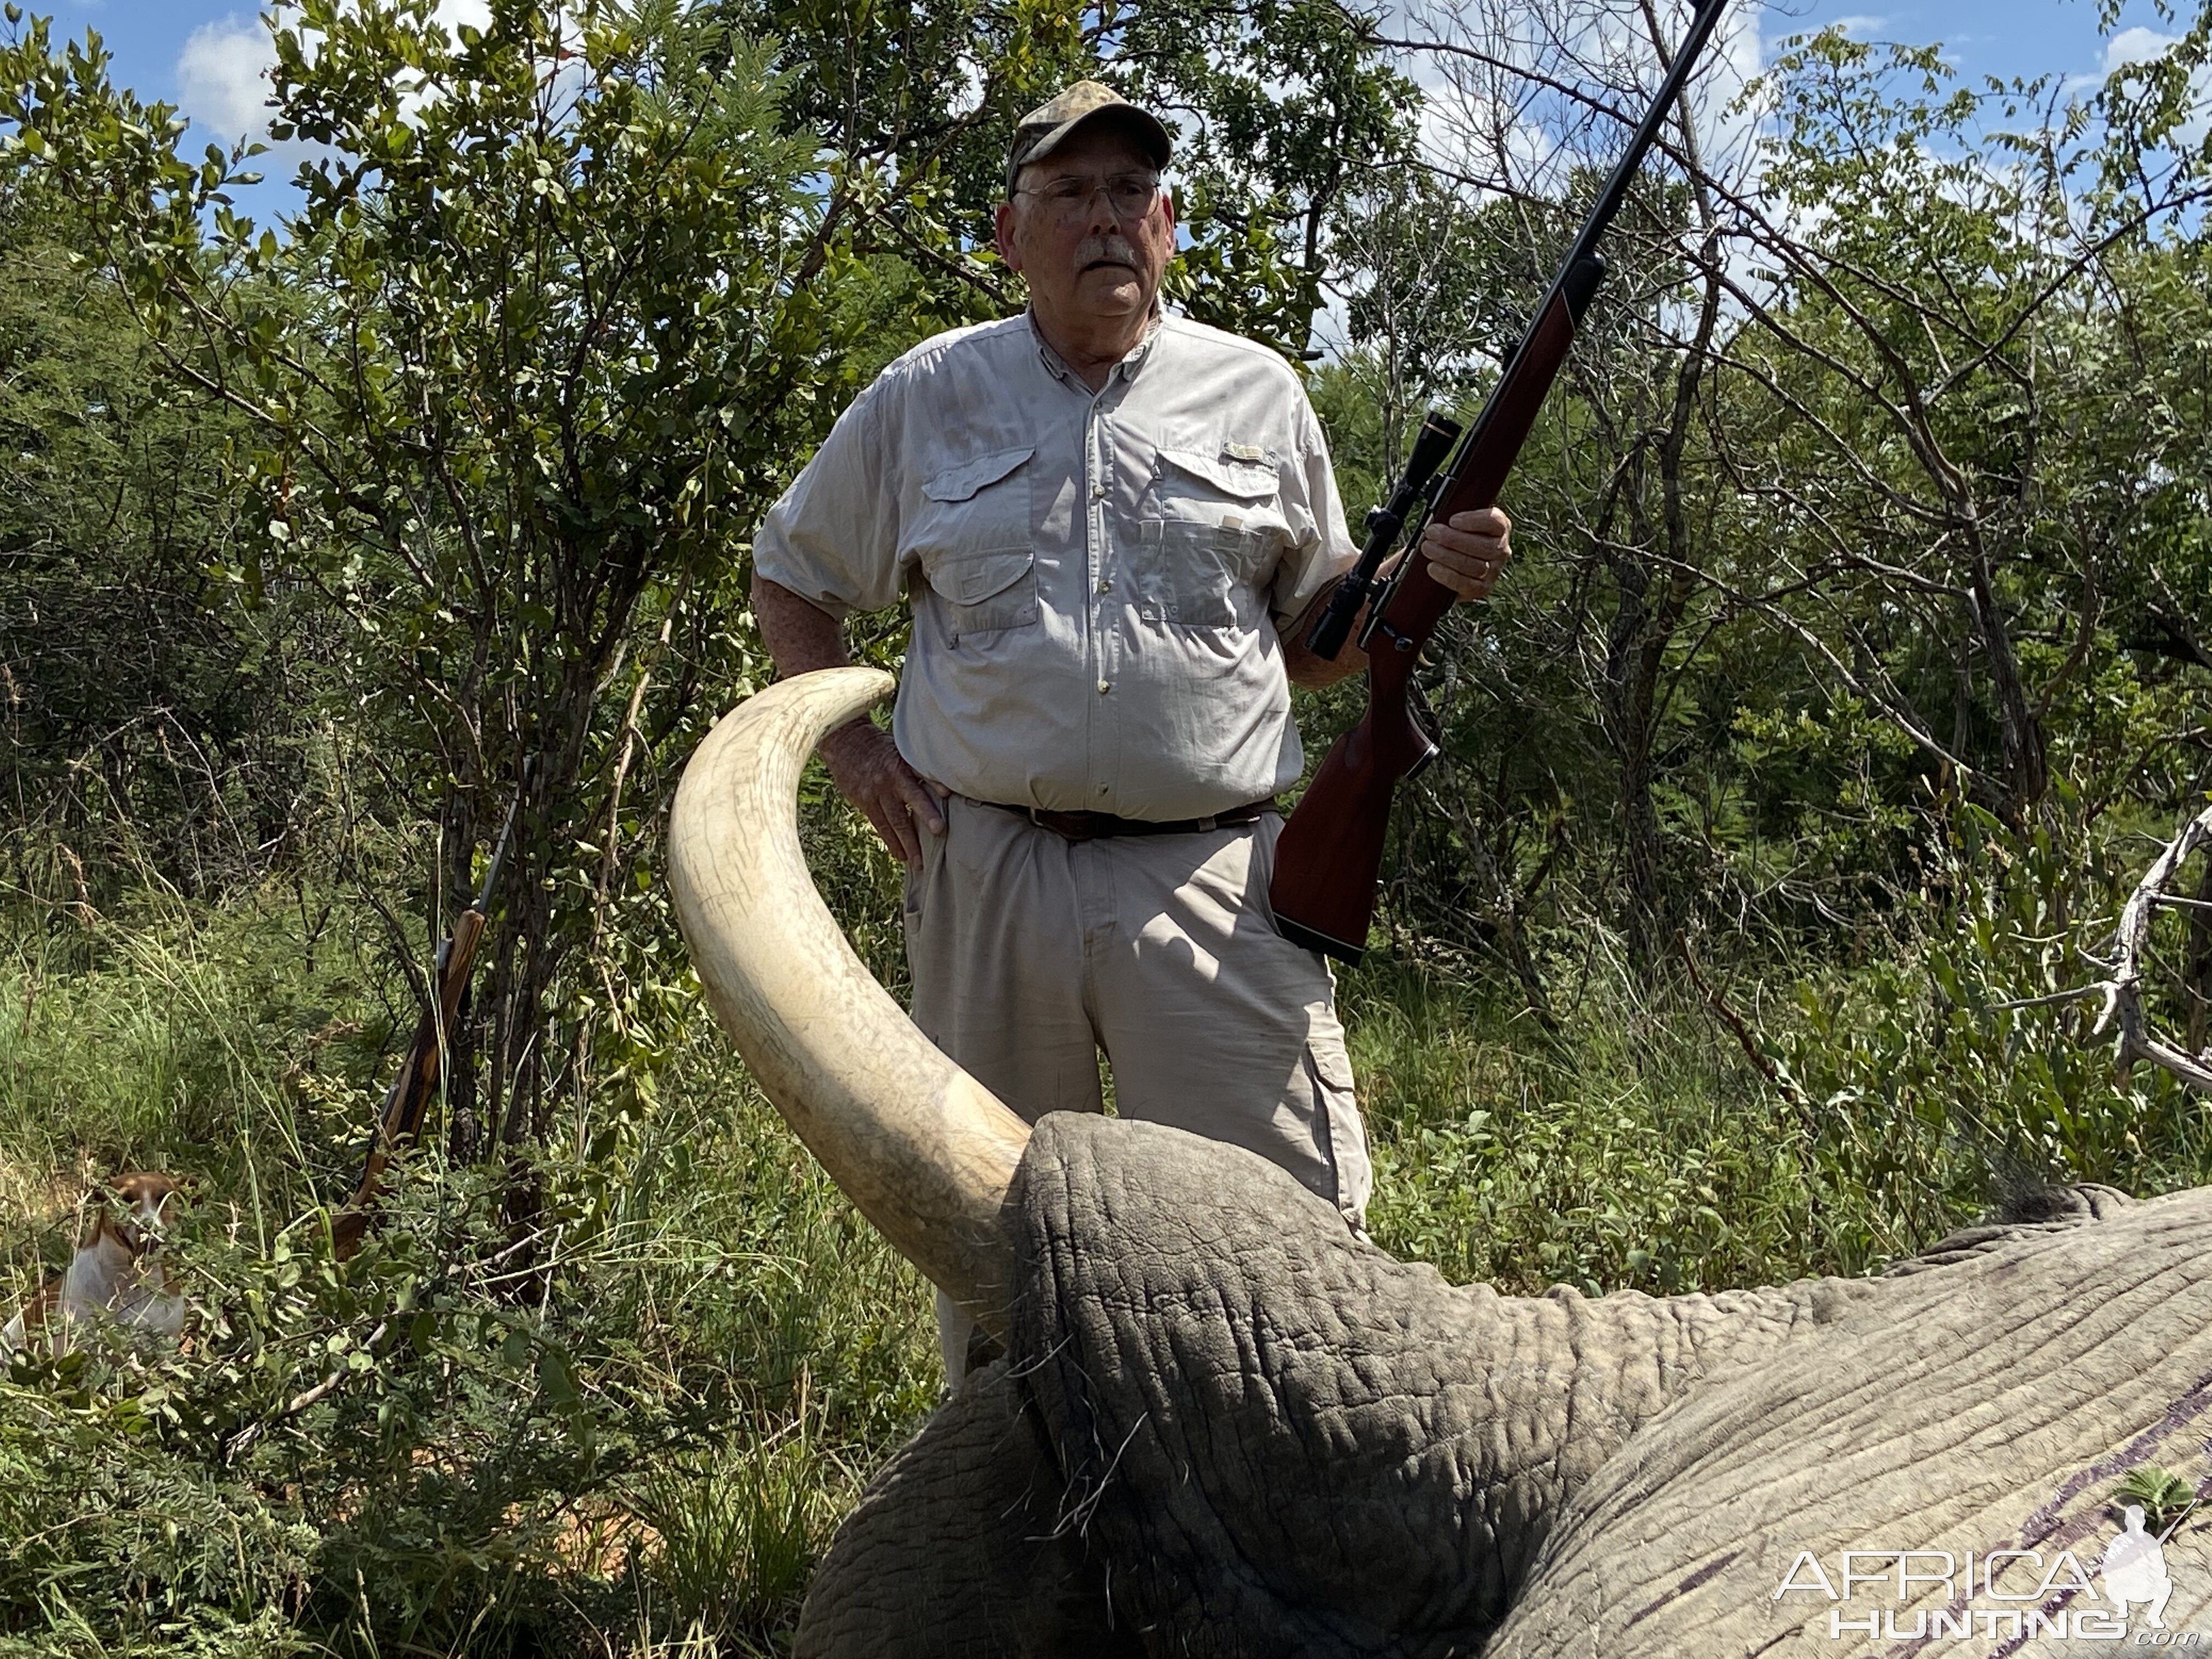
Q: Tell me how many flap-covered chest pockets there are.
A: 3